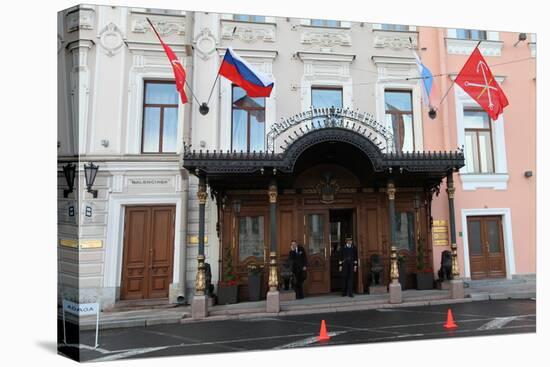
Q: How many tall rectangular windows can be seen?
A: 5